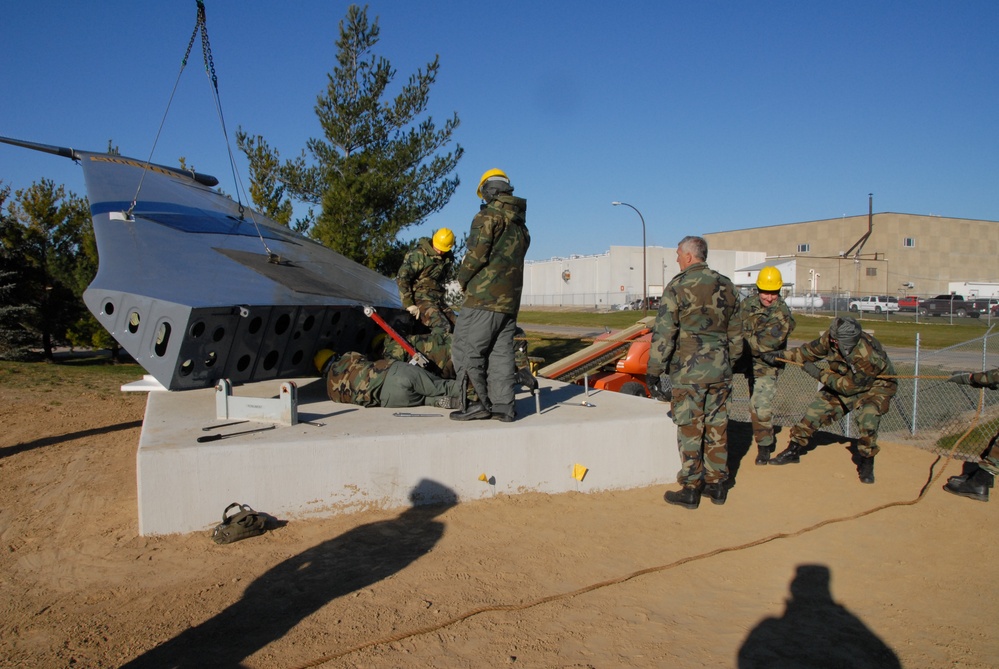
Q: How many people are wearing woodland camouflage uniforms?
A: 8